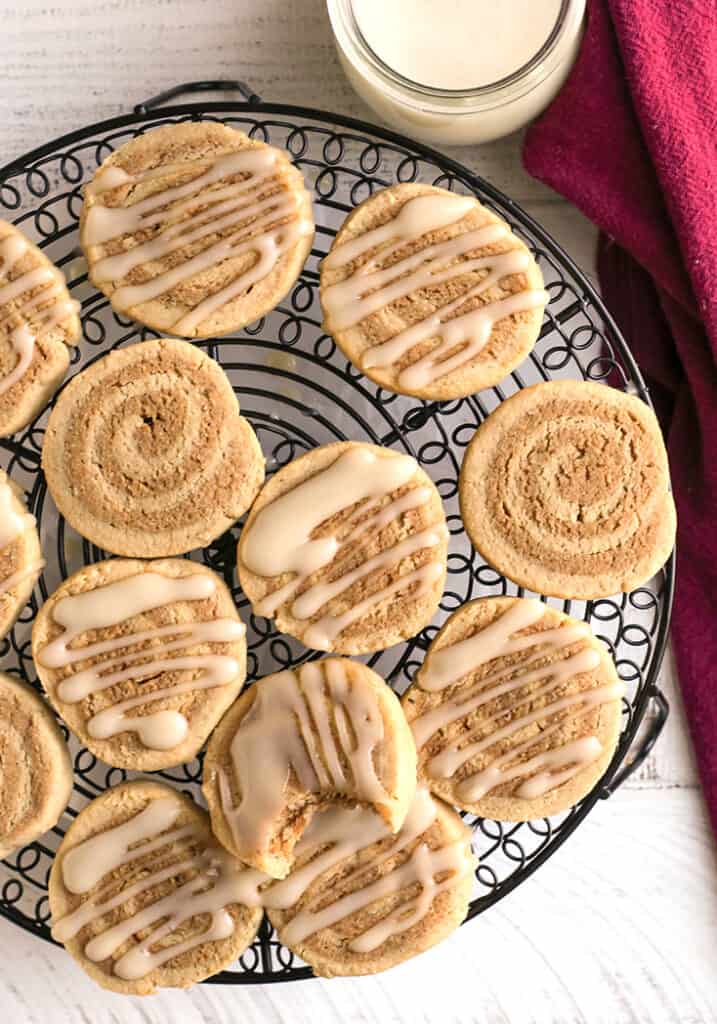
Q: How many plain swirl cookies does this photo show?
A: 3